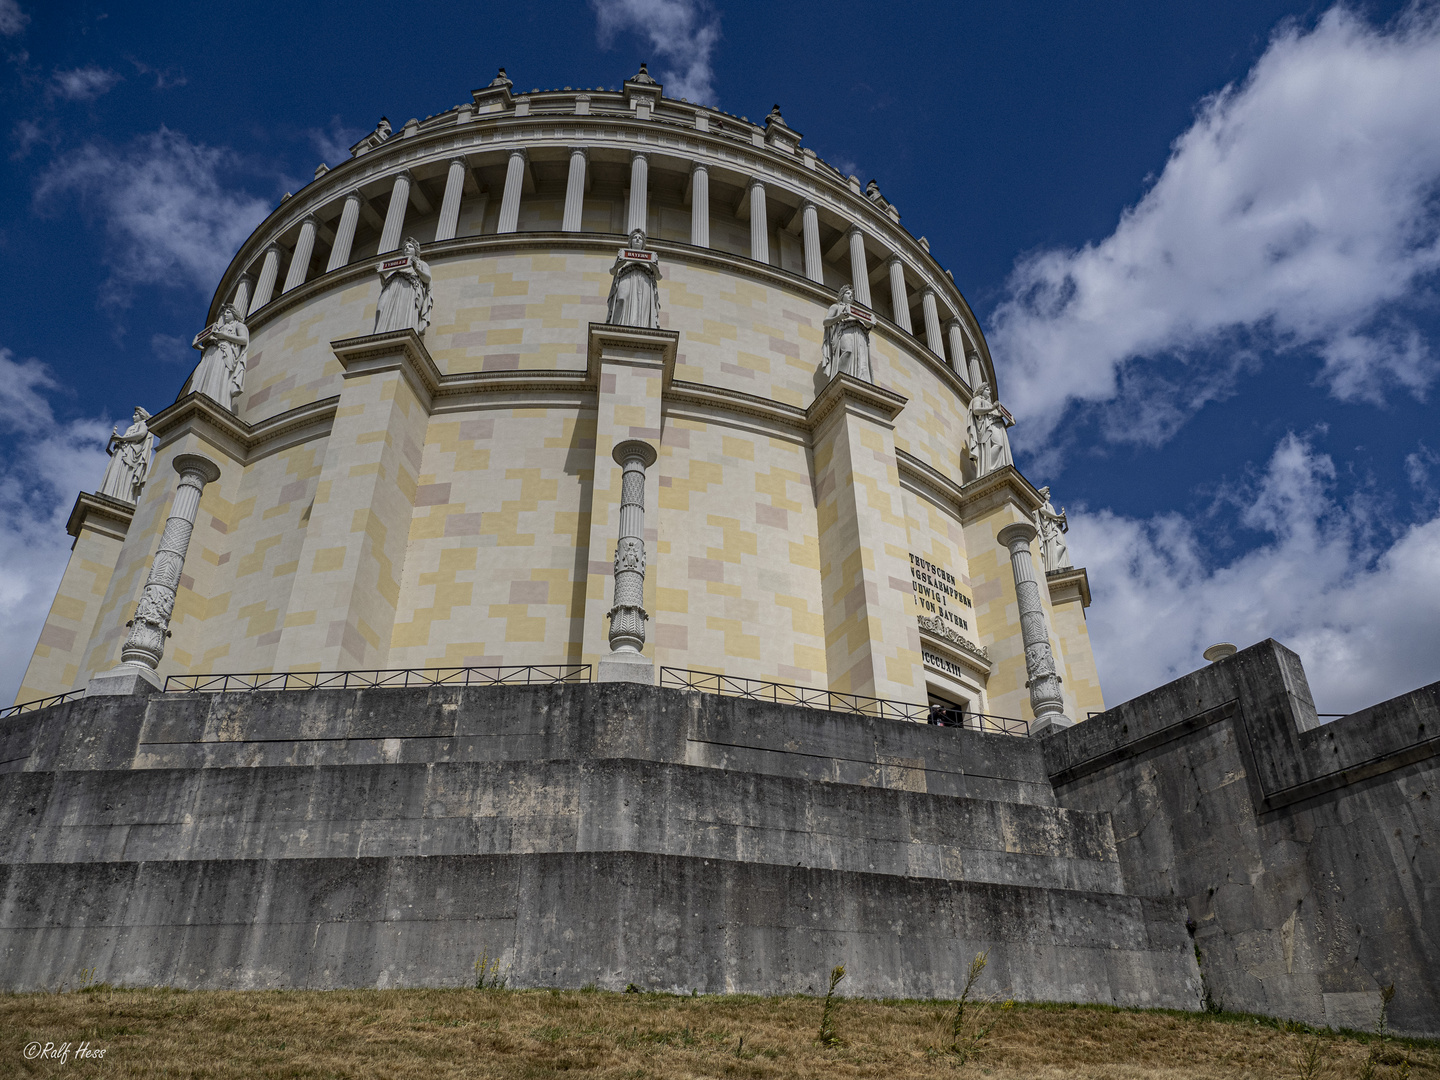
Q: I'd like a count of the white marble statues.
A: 7